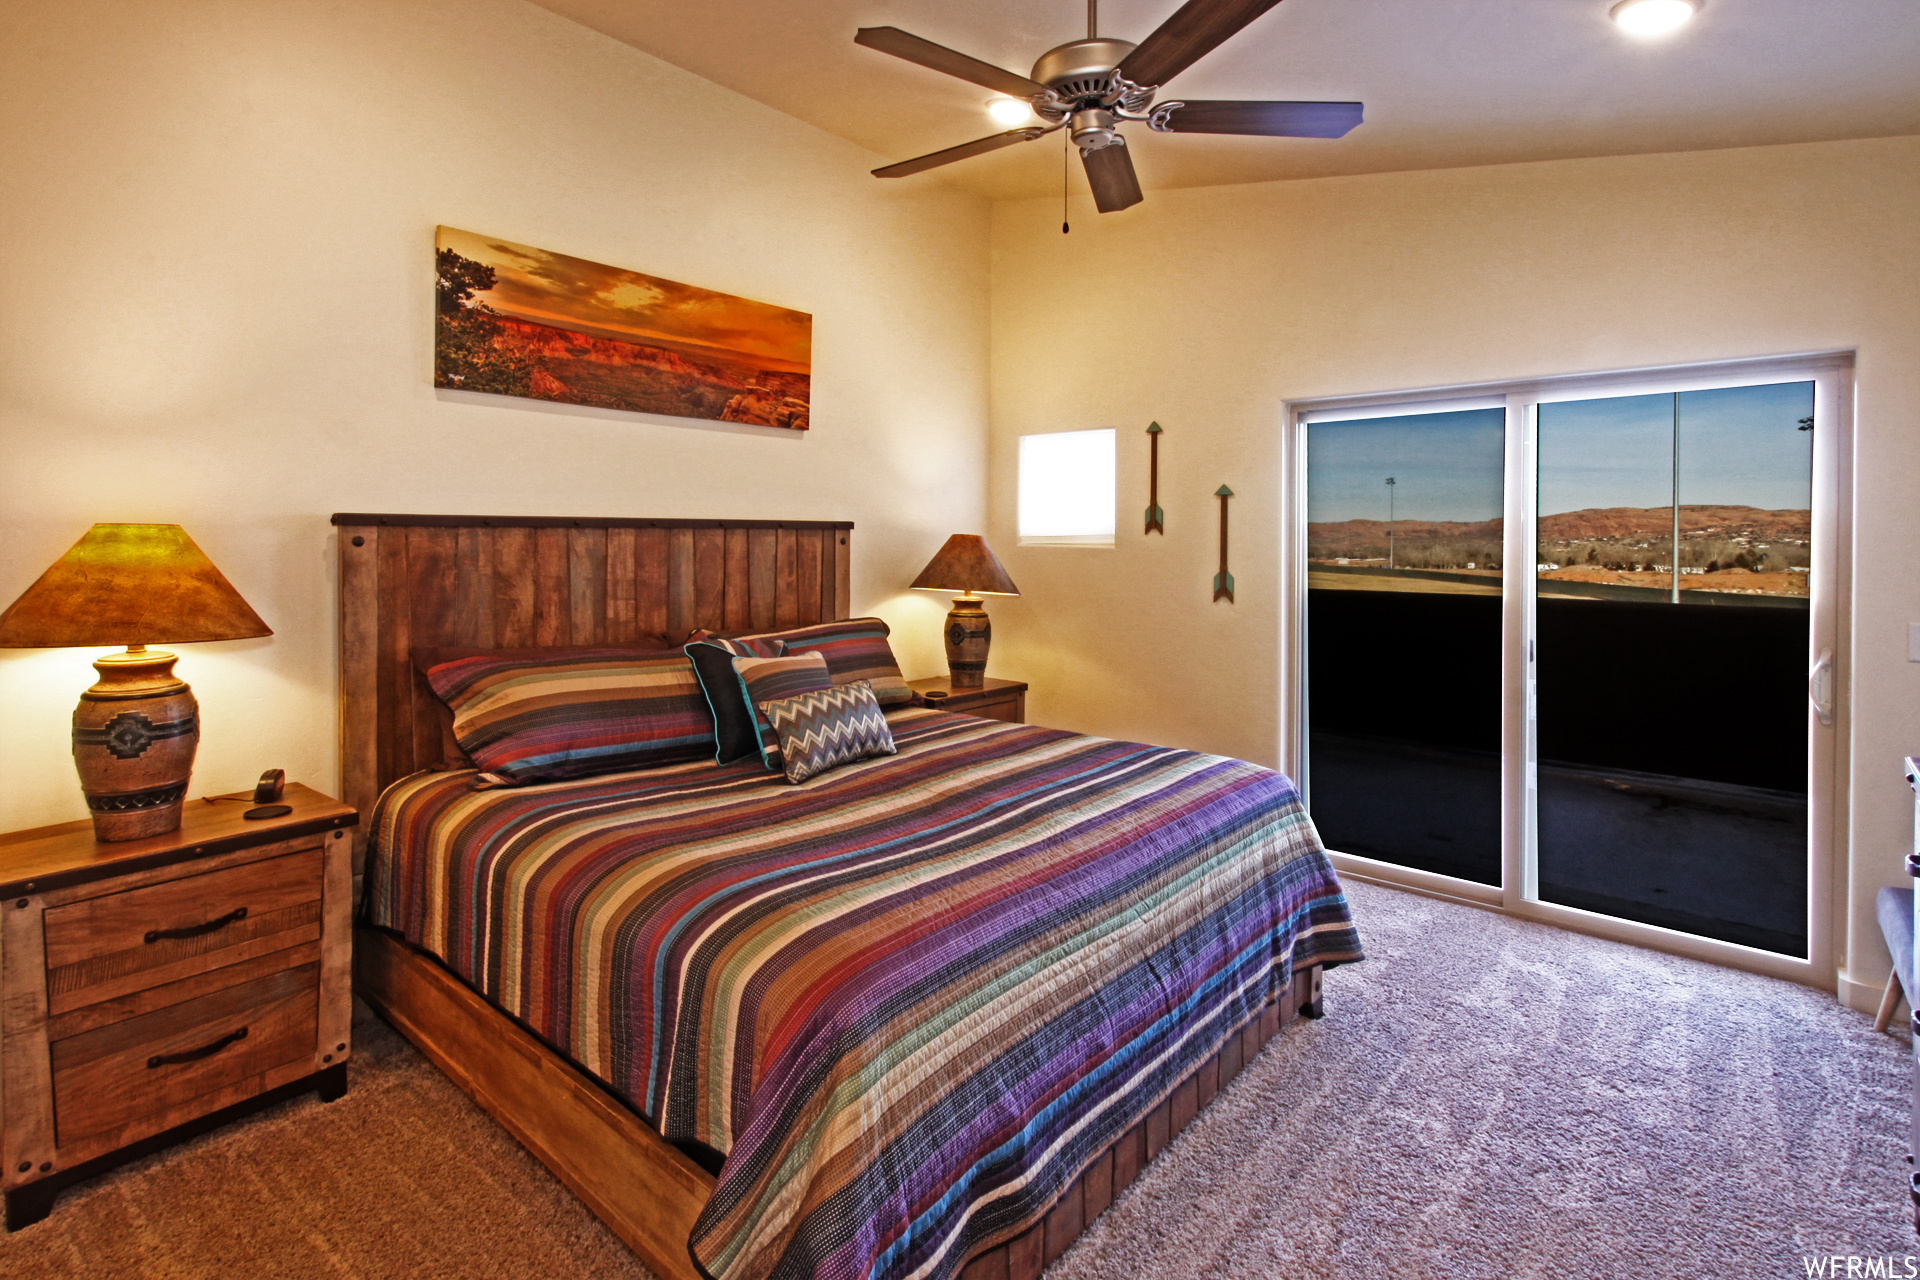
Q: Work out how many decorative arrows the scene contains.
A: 2